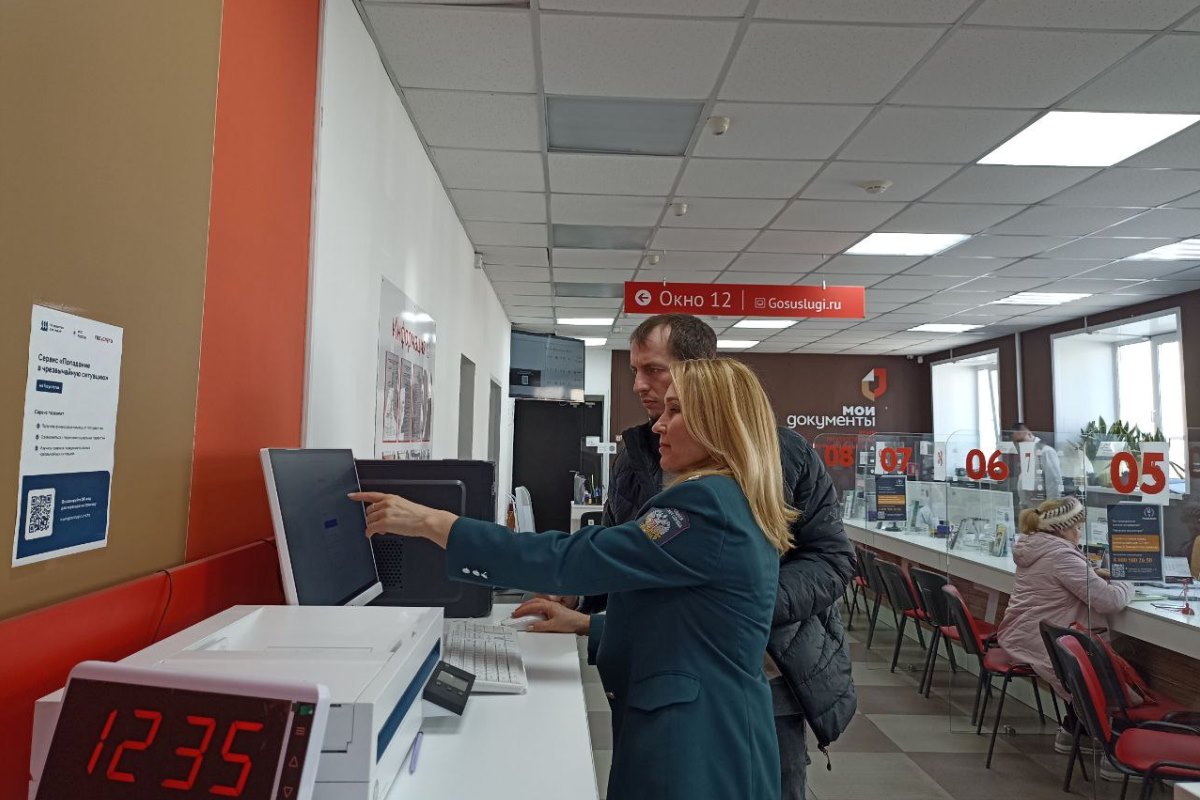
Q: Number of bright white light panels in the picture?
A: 9